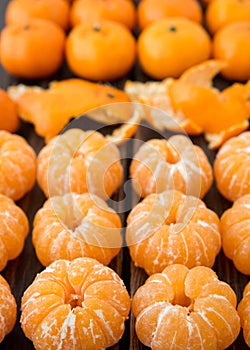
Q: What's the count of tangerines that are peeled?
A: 12